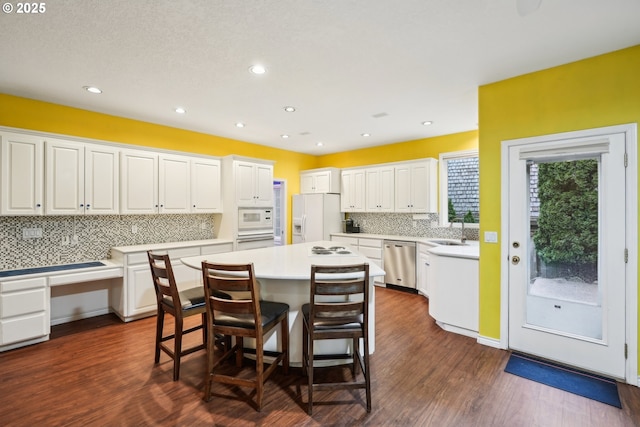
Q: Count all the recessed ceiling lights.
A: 9